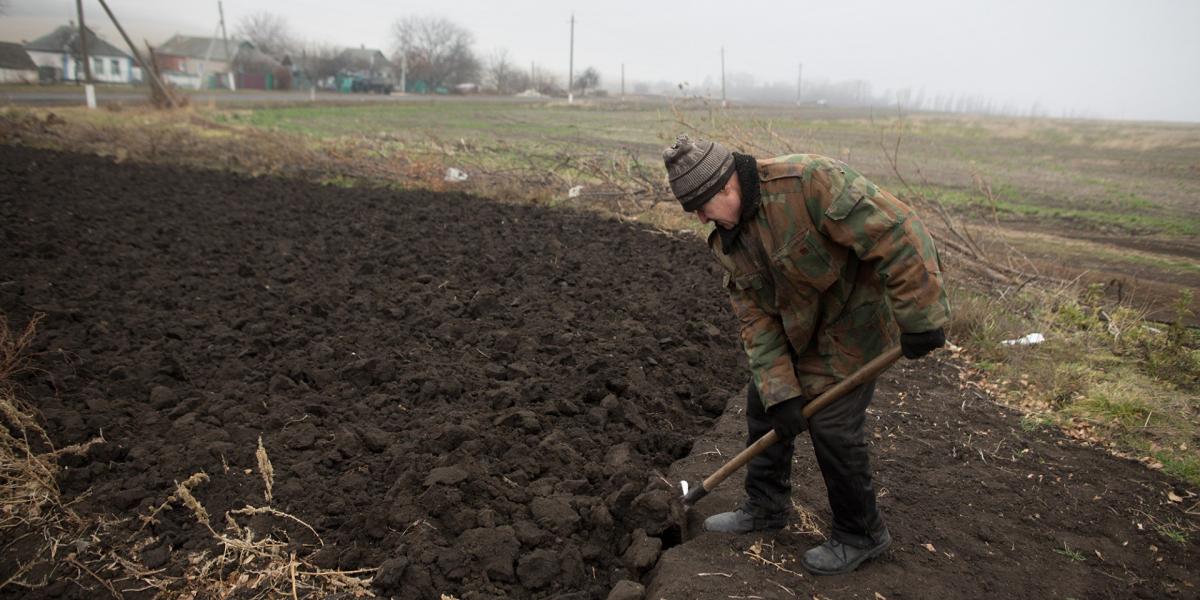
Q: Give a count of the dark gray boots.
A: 2